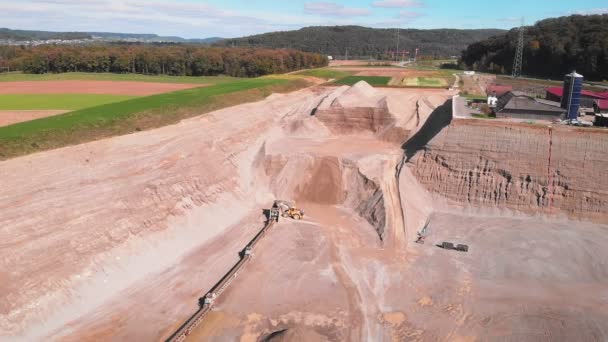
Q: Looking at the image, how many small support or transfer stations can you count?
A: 2